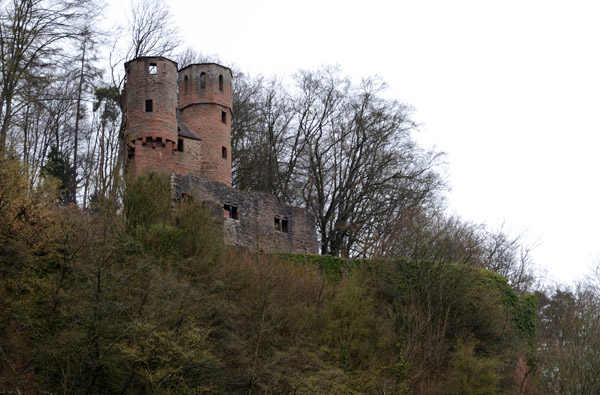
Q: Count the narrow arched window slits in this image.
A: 3